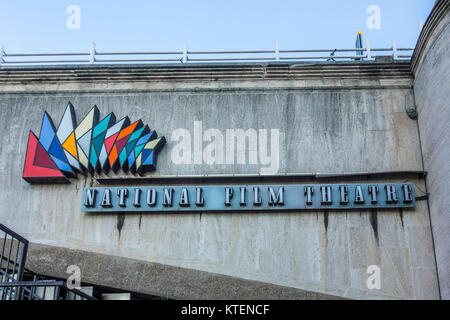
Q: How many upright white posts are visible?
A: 6